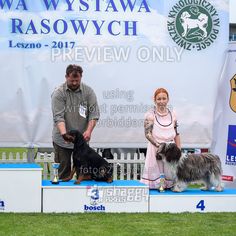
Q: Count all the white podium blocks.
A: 3